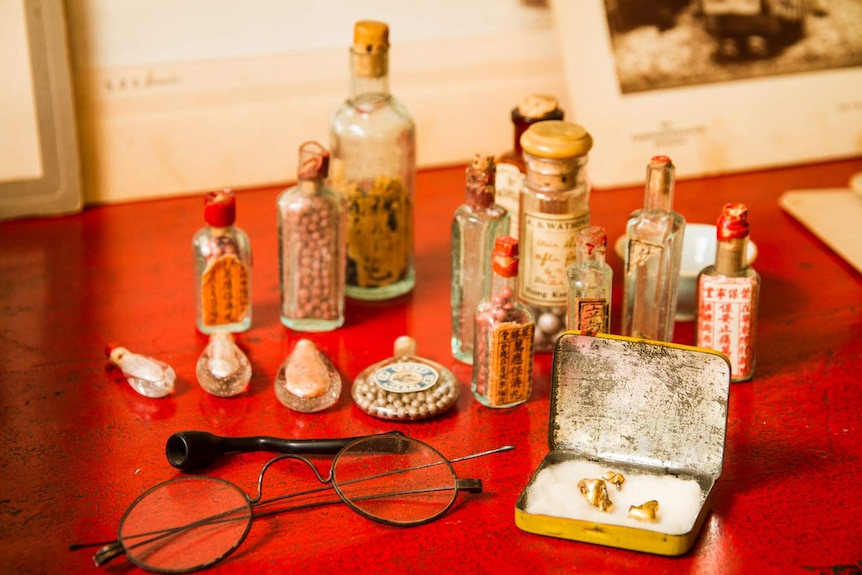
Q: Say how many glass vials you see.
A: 14